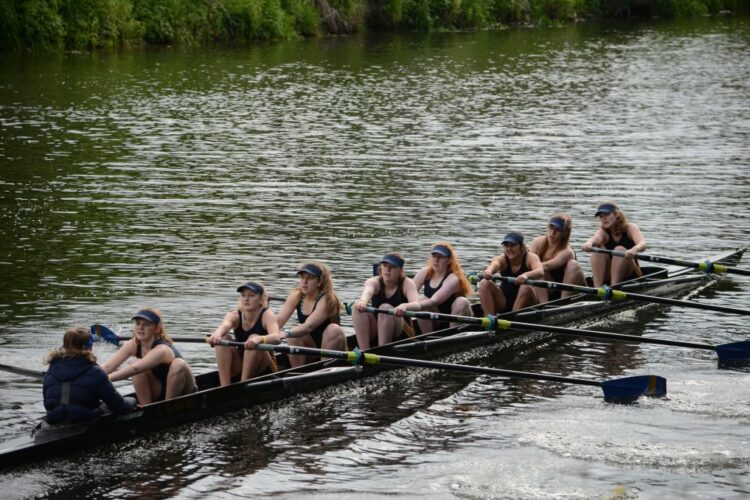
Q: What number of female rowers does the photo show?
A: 8